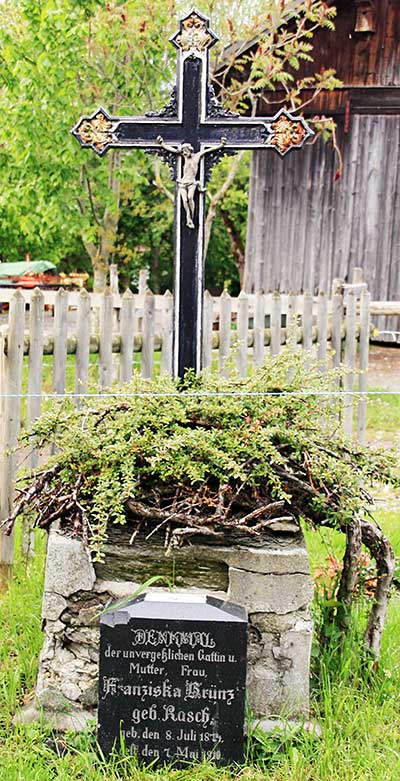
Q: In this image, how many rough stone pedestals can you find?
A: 1